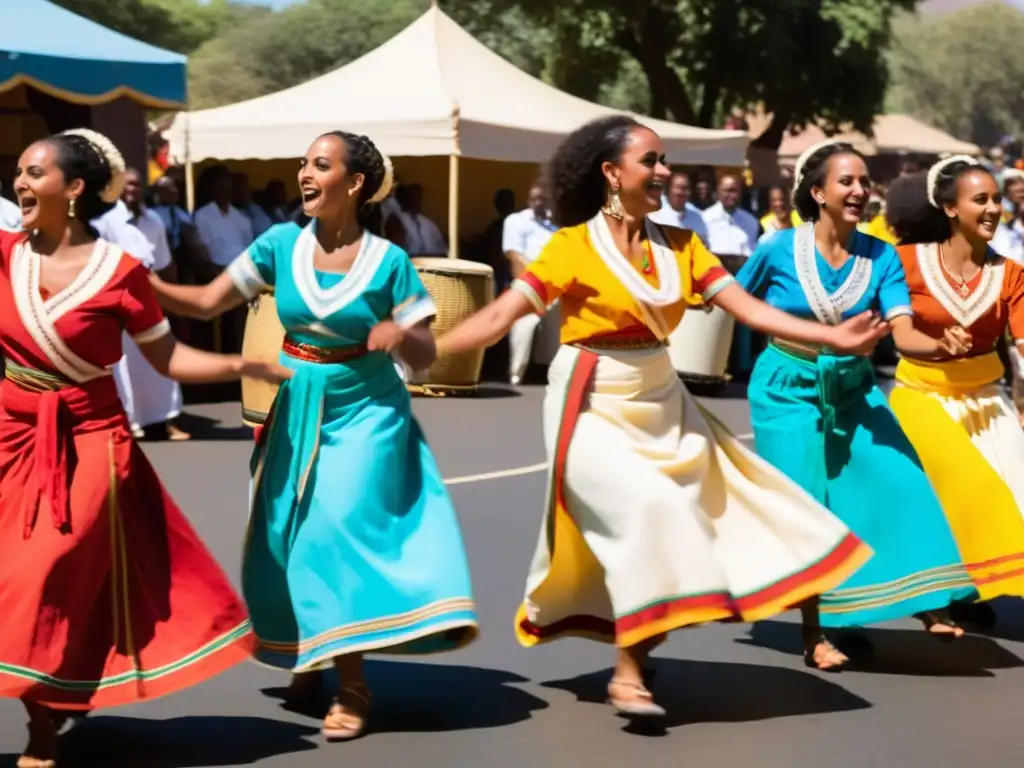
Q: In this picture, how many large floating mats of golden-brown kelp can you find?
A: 0